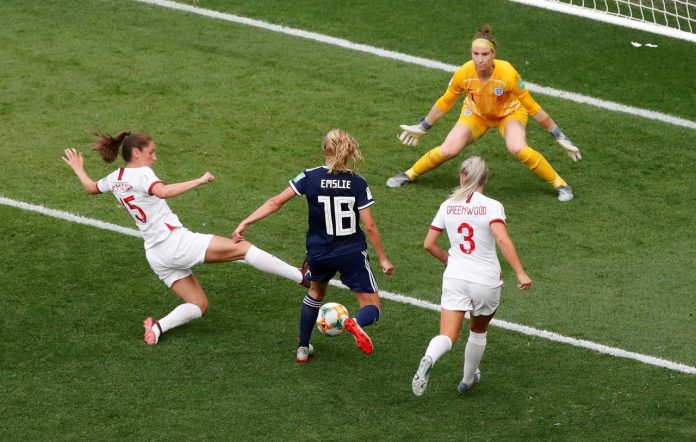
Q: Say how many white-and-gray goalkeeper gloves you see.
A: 2